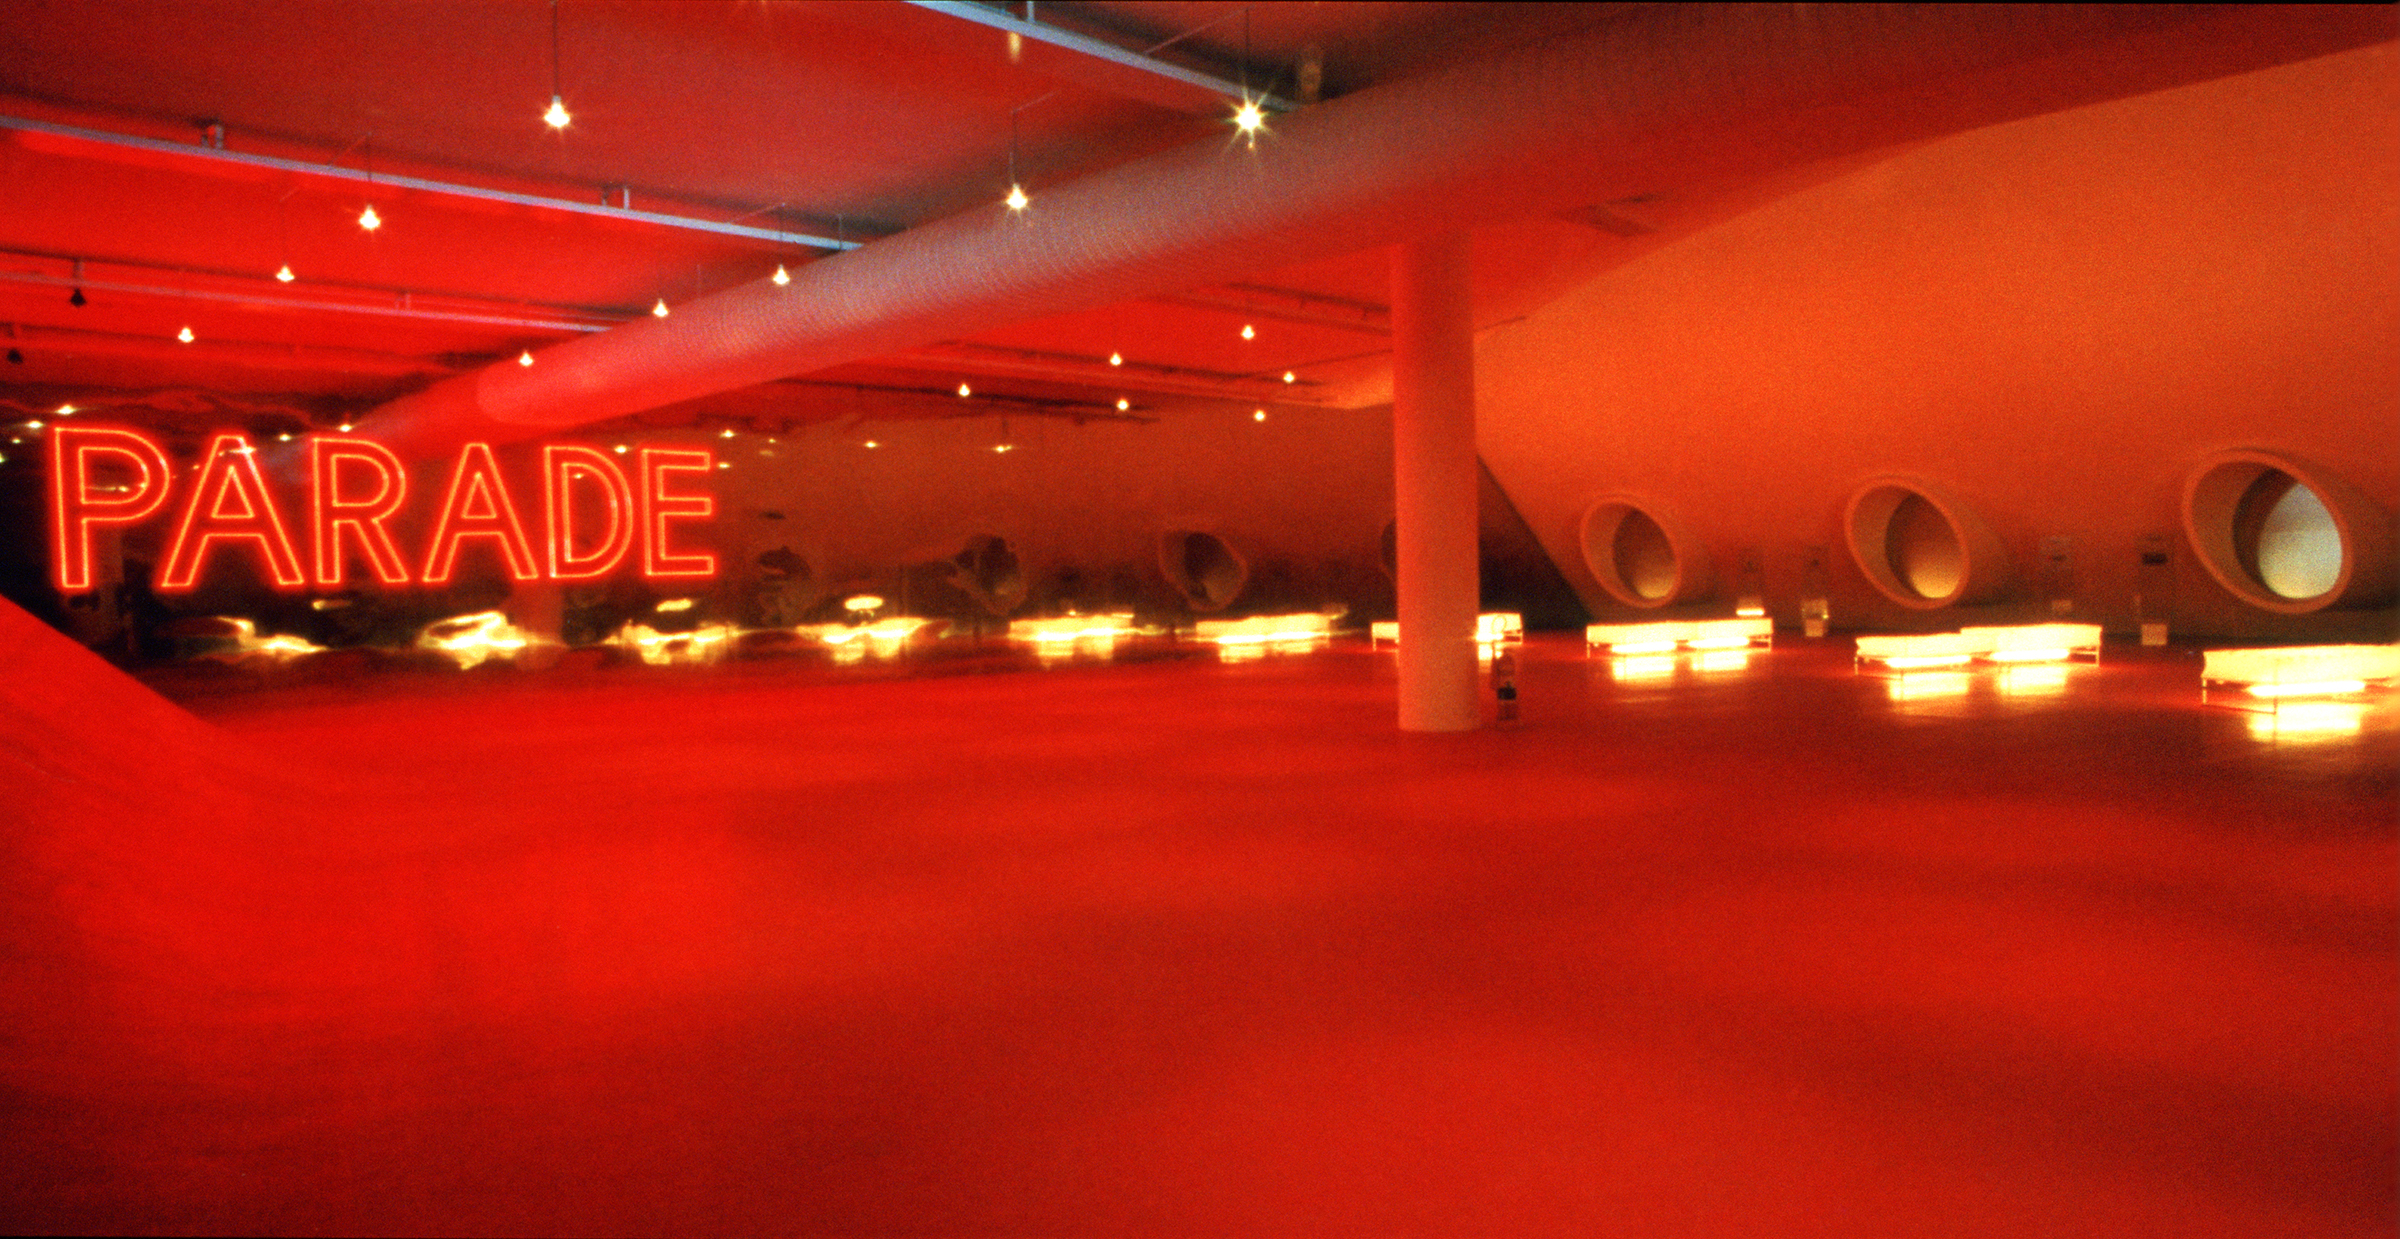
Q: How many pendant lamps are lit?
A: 15